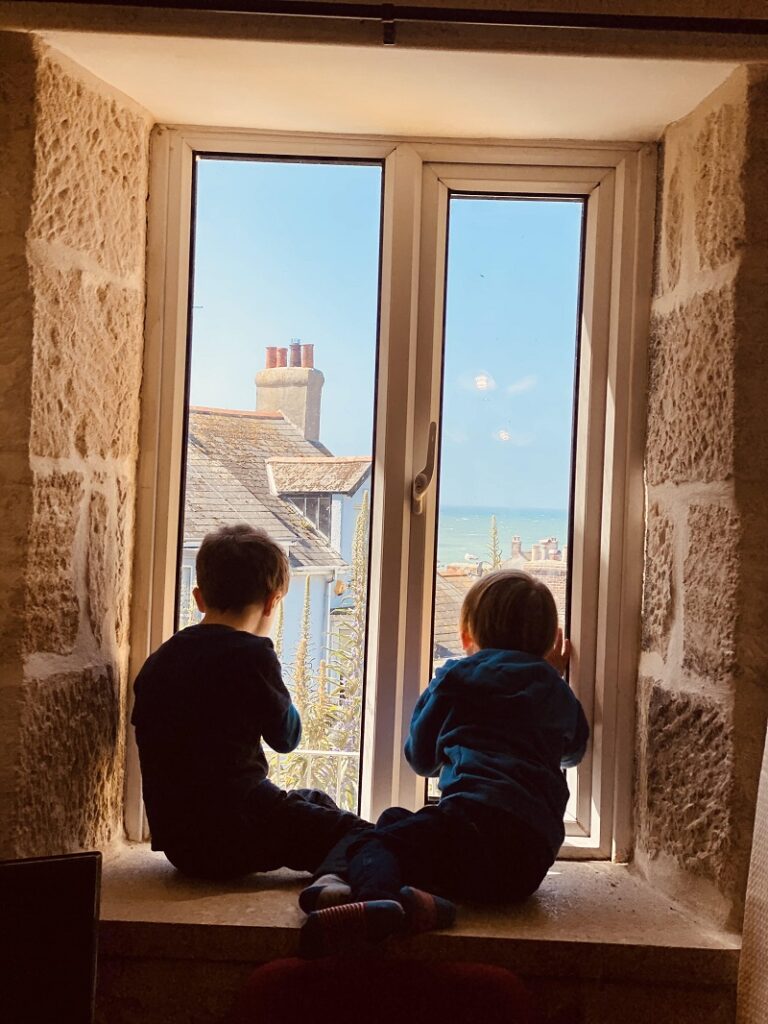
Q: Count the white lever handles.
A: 1